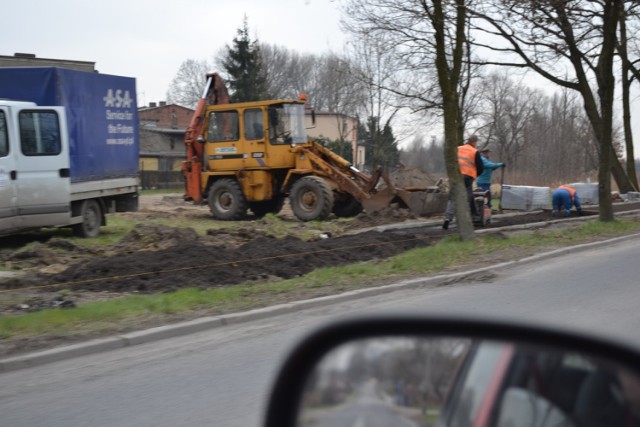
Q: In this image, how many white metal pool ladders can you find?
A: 0